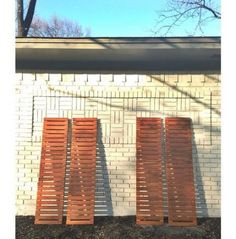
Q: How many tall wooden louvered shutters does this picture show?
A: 4